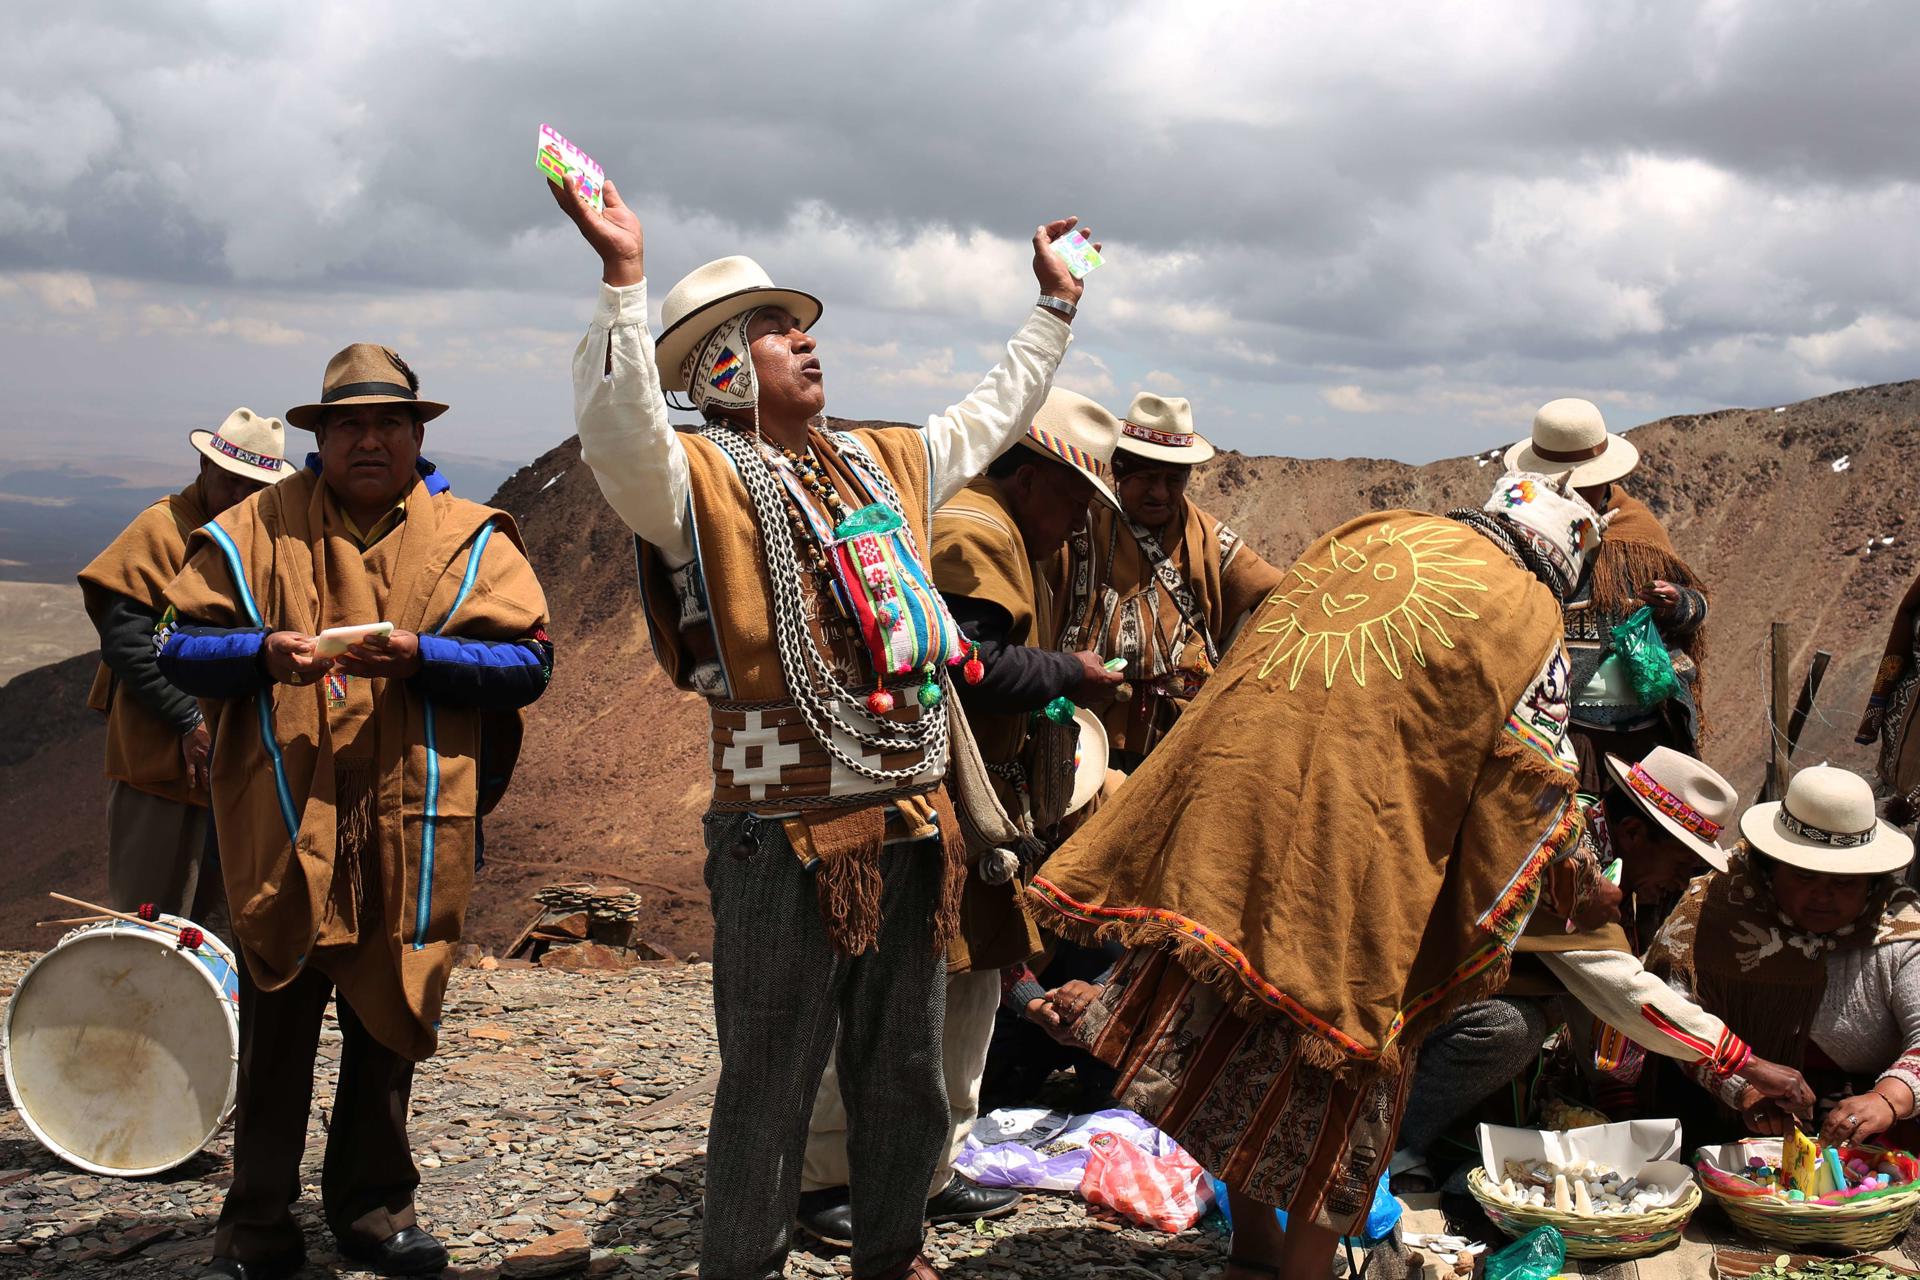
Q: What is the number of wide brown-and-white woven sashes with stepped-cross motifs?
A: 1